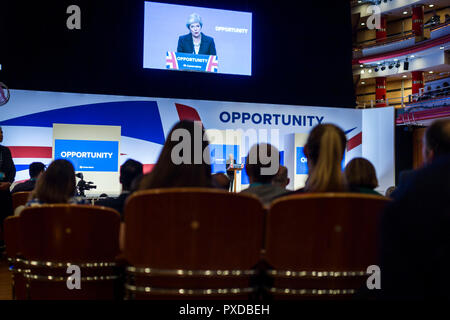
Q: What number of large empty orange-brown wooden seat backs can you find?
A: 3